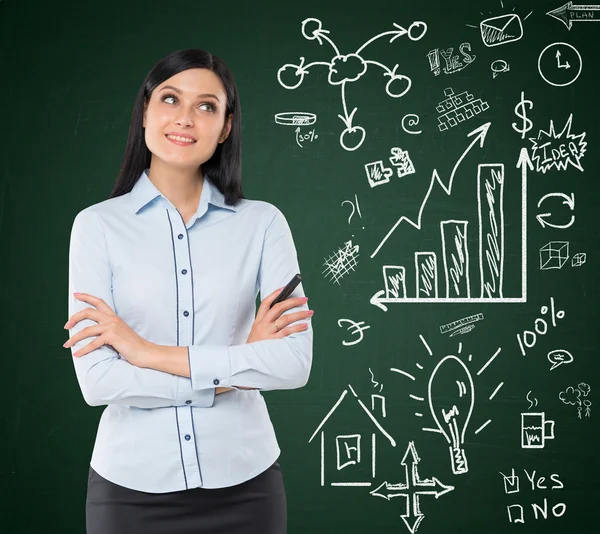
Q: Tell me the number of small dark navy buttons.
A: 6